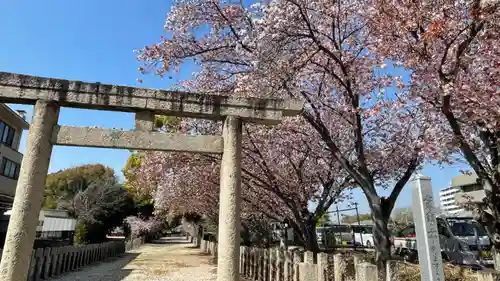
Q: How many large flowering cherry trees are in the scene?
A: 3